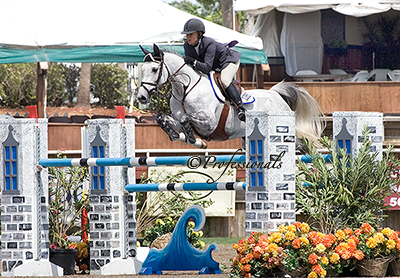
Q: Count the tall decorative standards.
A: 4